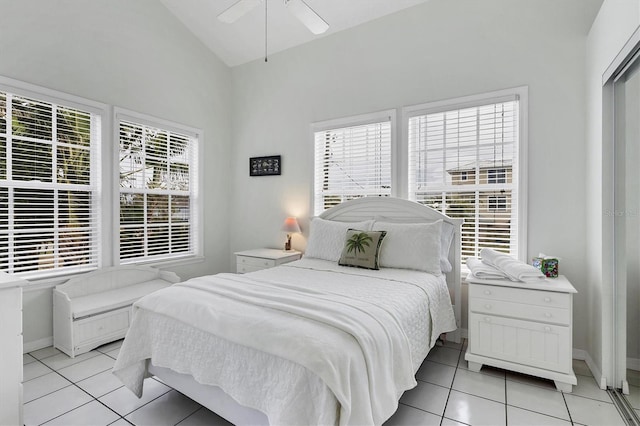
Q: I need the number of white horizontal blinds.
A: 4